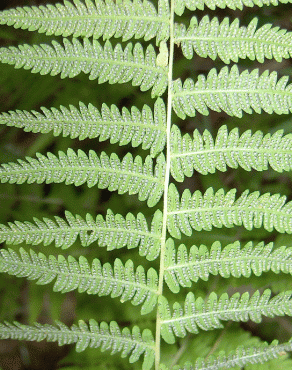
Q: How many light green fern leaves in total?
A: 15